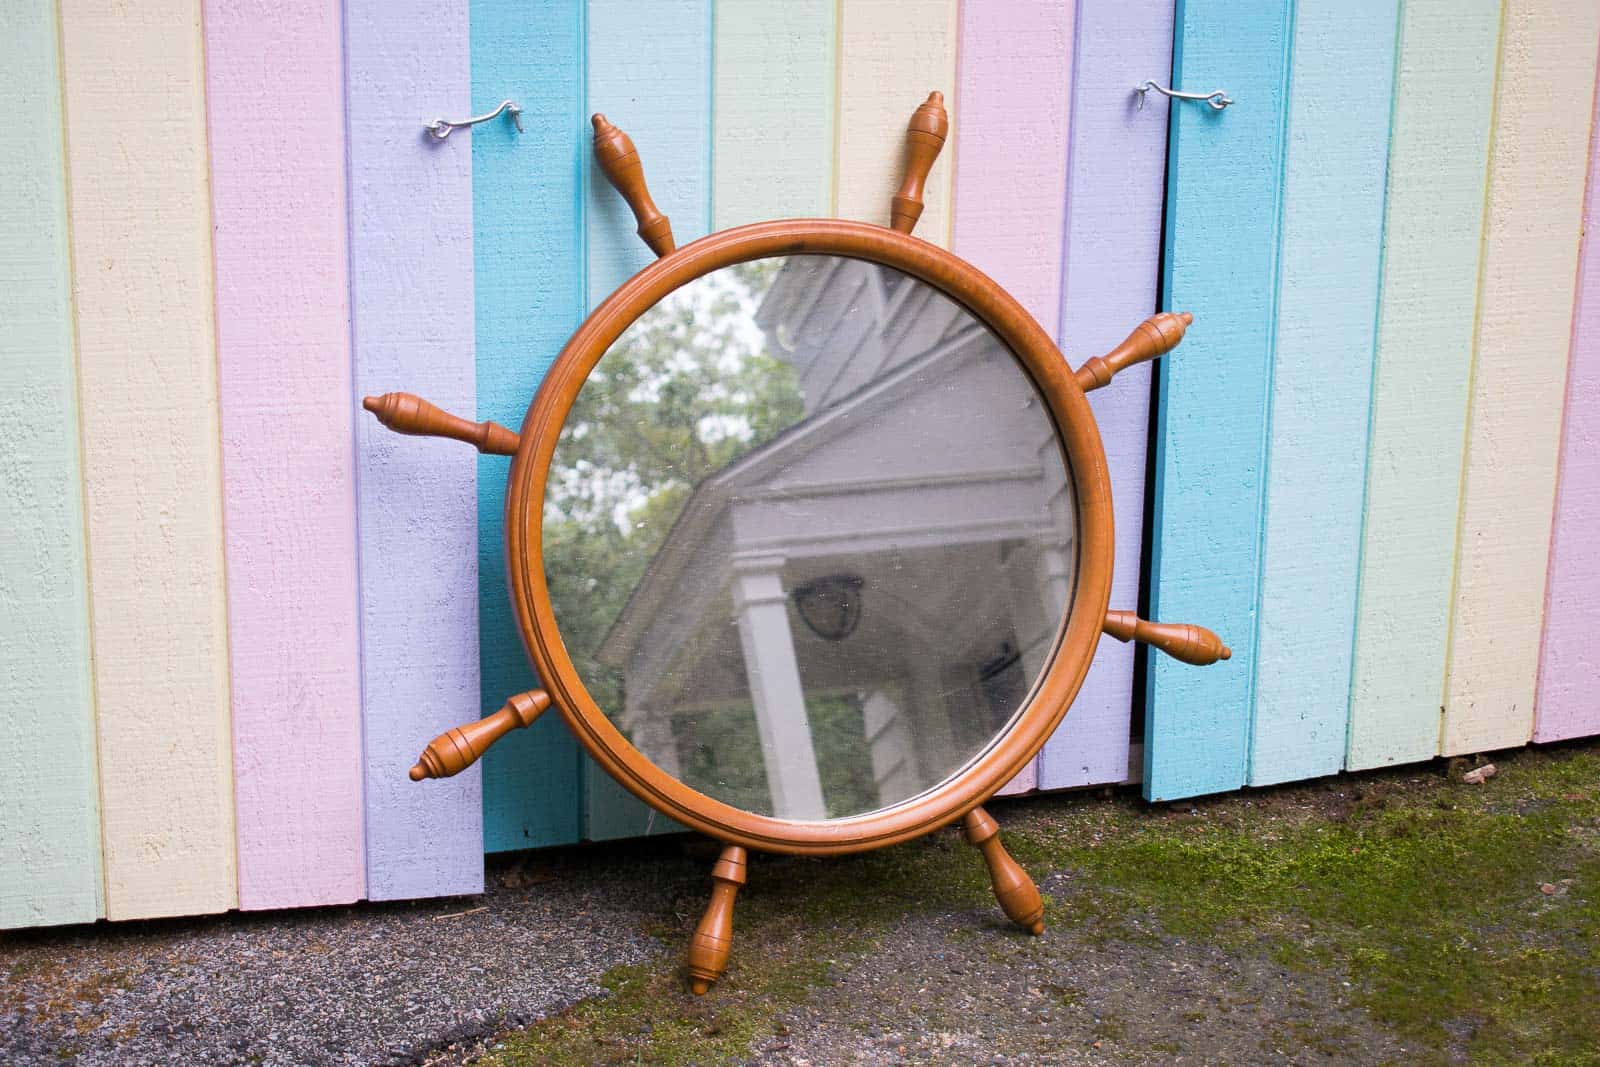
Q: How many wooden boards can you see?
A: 15